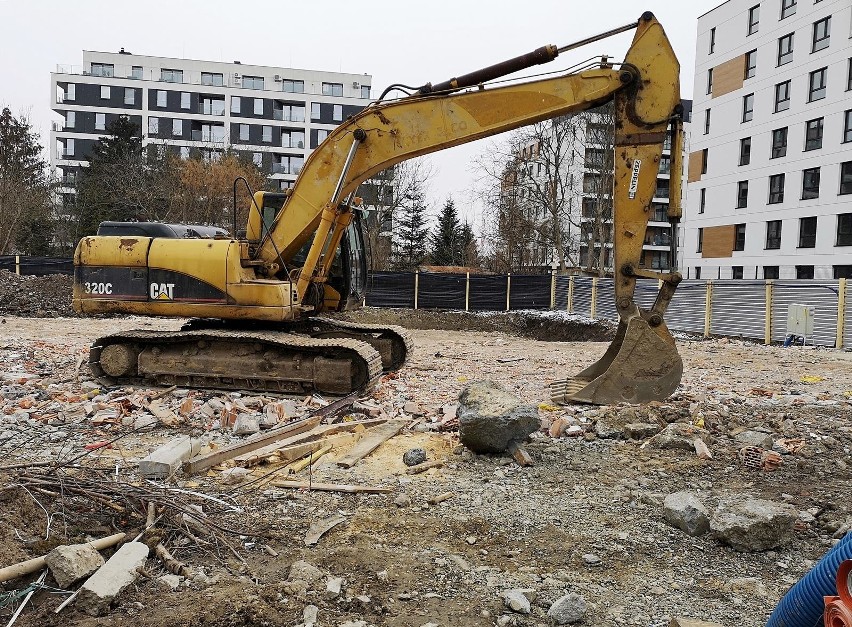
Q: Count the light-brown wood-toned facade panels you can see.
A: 3